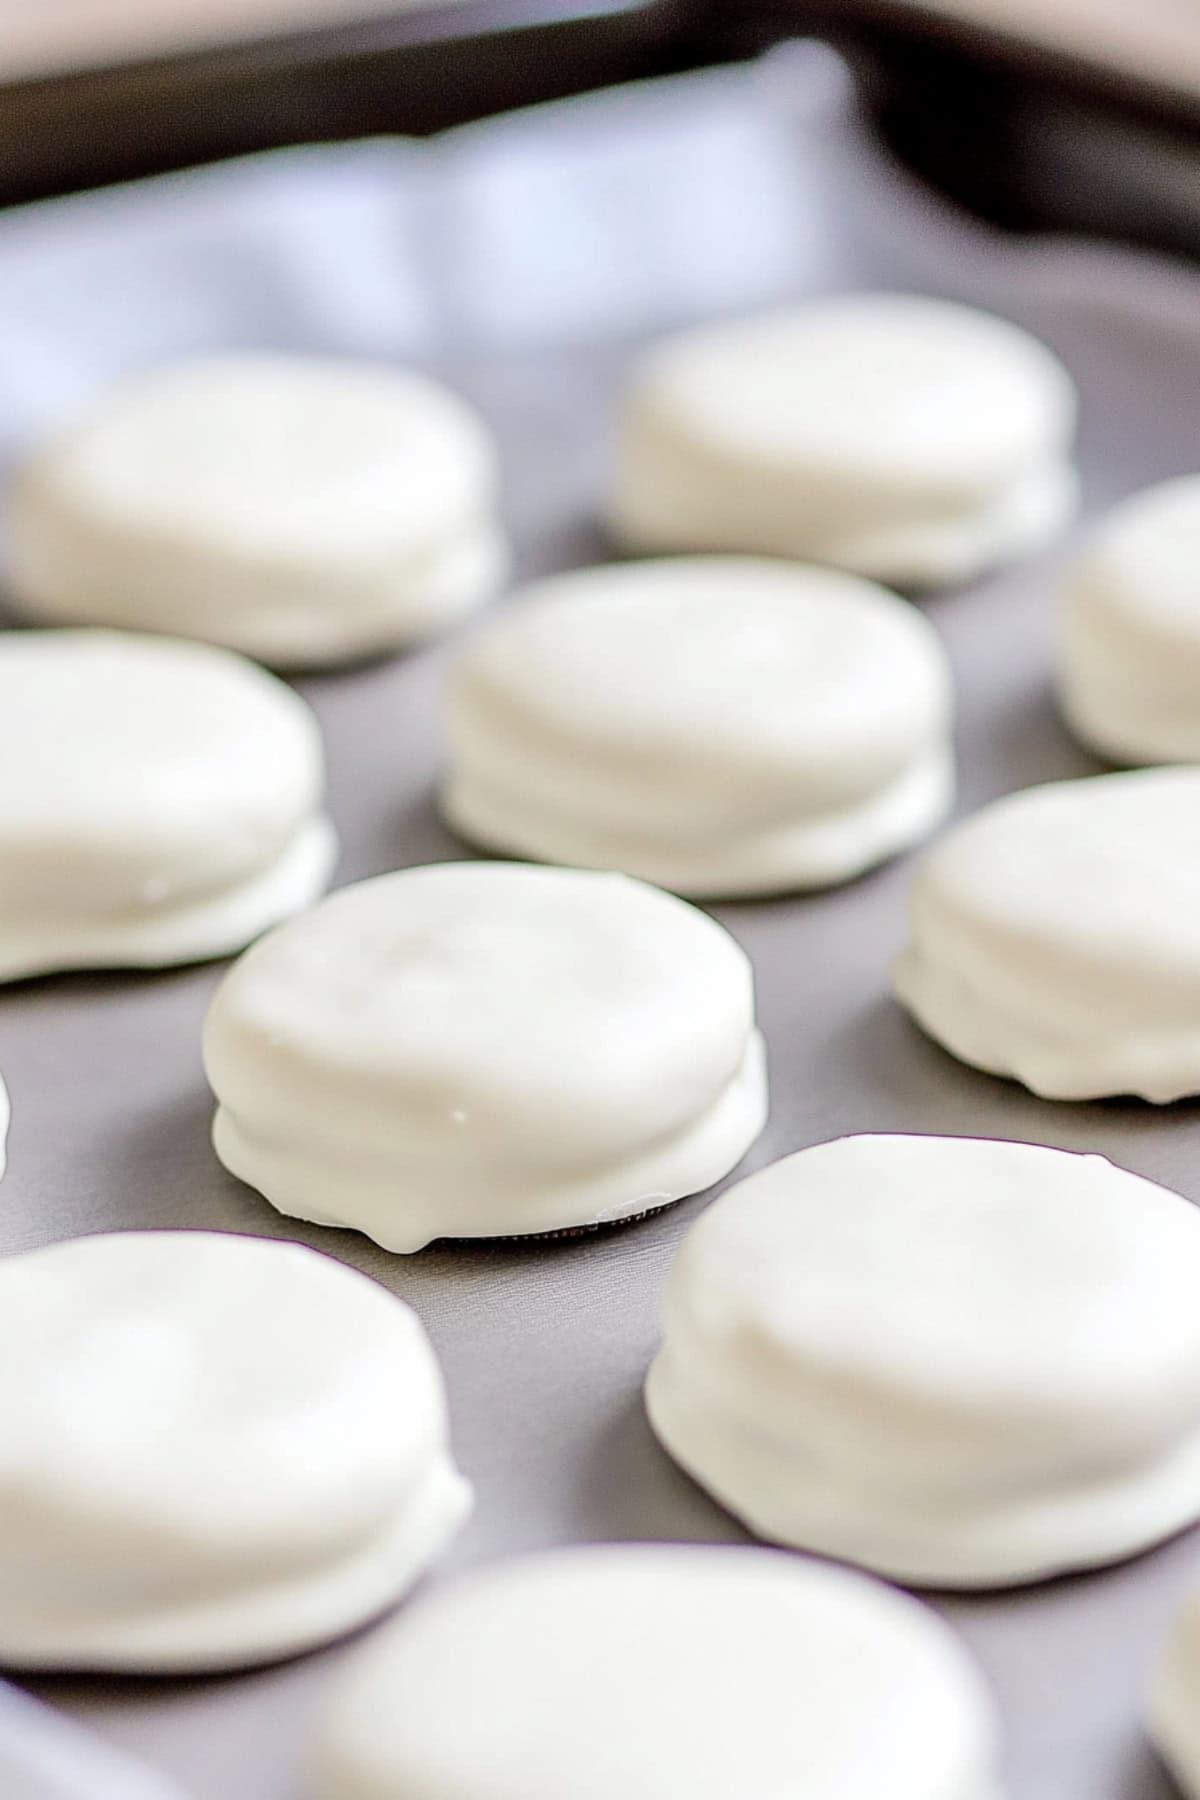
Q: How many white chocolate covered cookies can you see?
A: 12